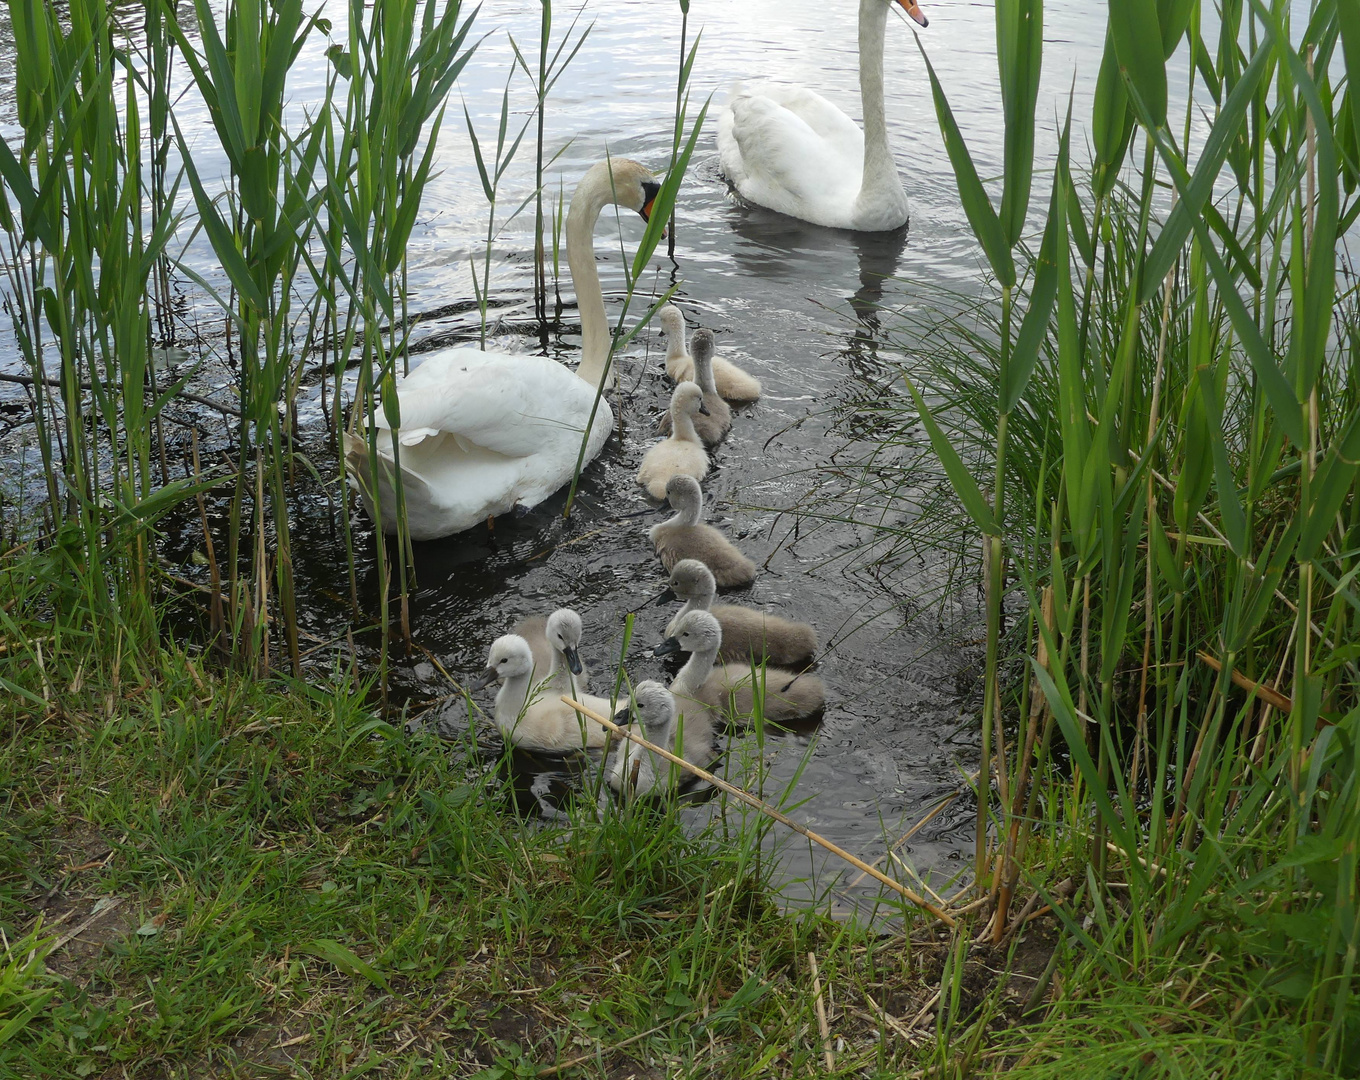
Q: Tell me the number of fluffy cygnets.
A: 9